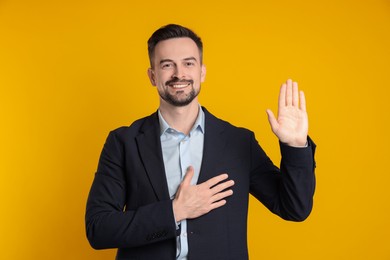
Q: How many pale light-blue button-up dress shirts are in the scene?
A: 1